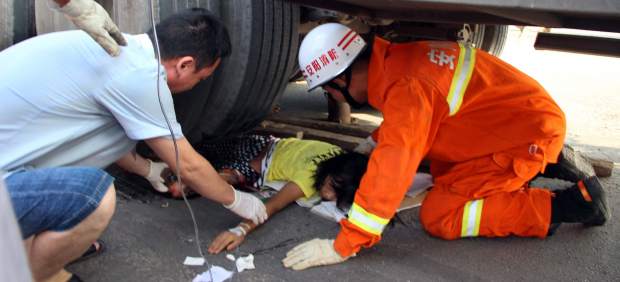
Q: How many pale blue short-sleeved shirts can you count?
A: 1